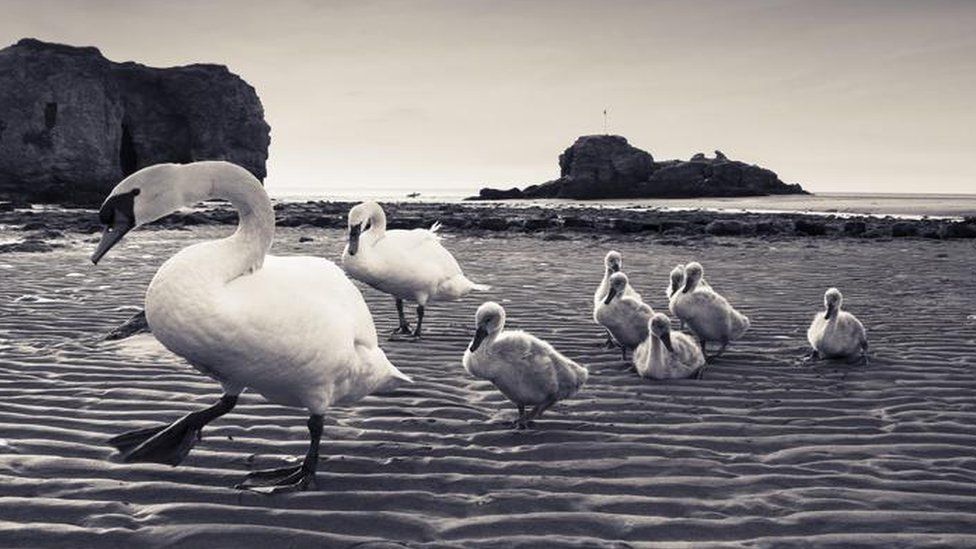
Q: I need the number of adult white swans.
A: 2